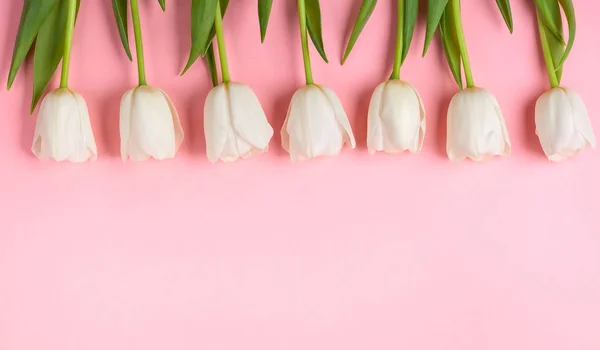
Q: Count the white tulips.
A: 7